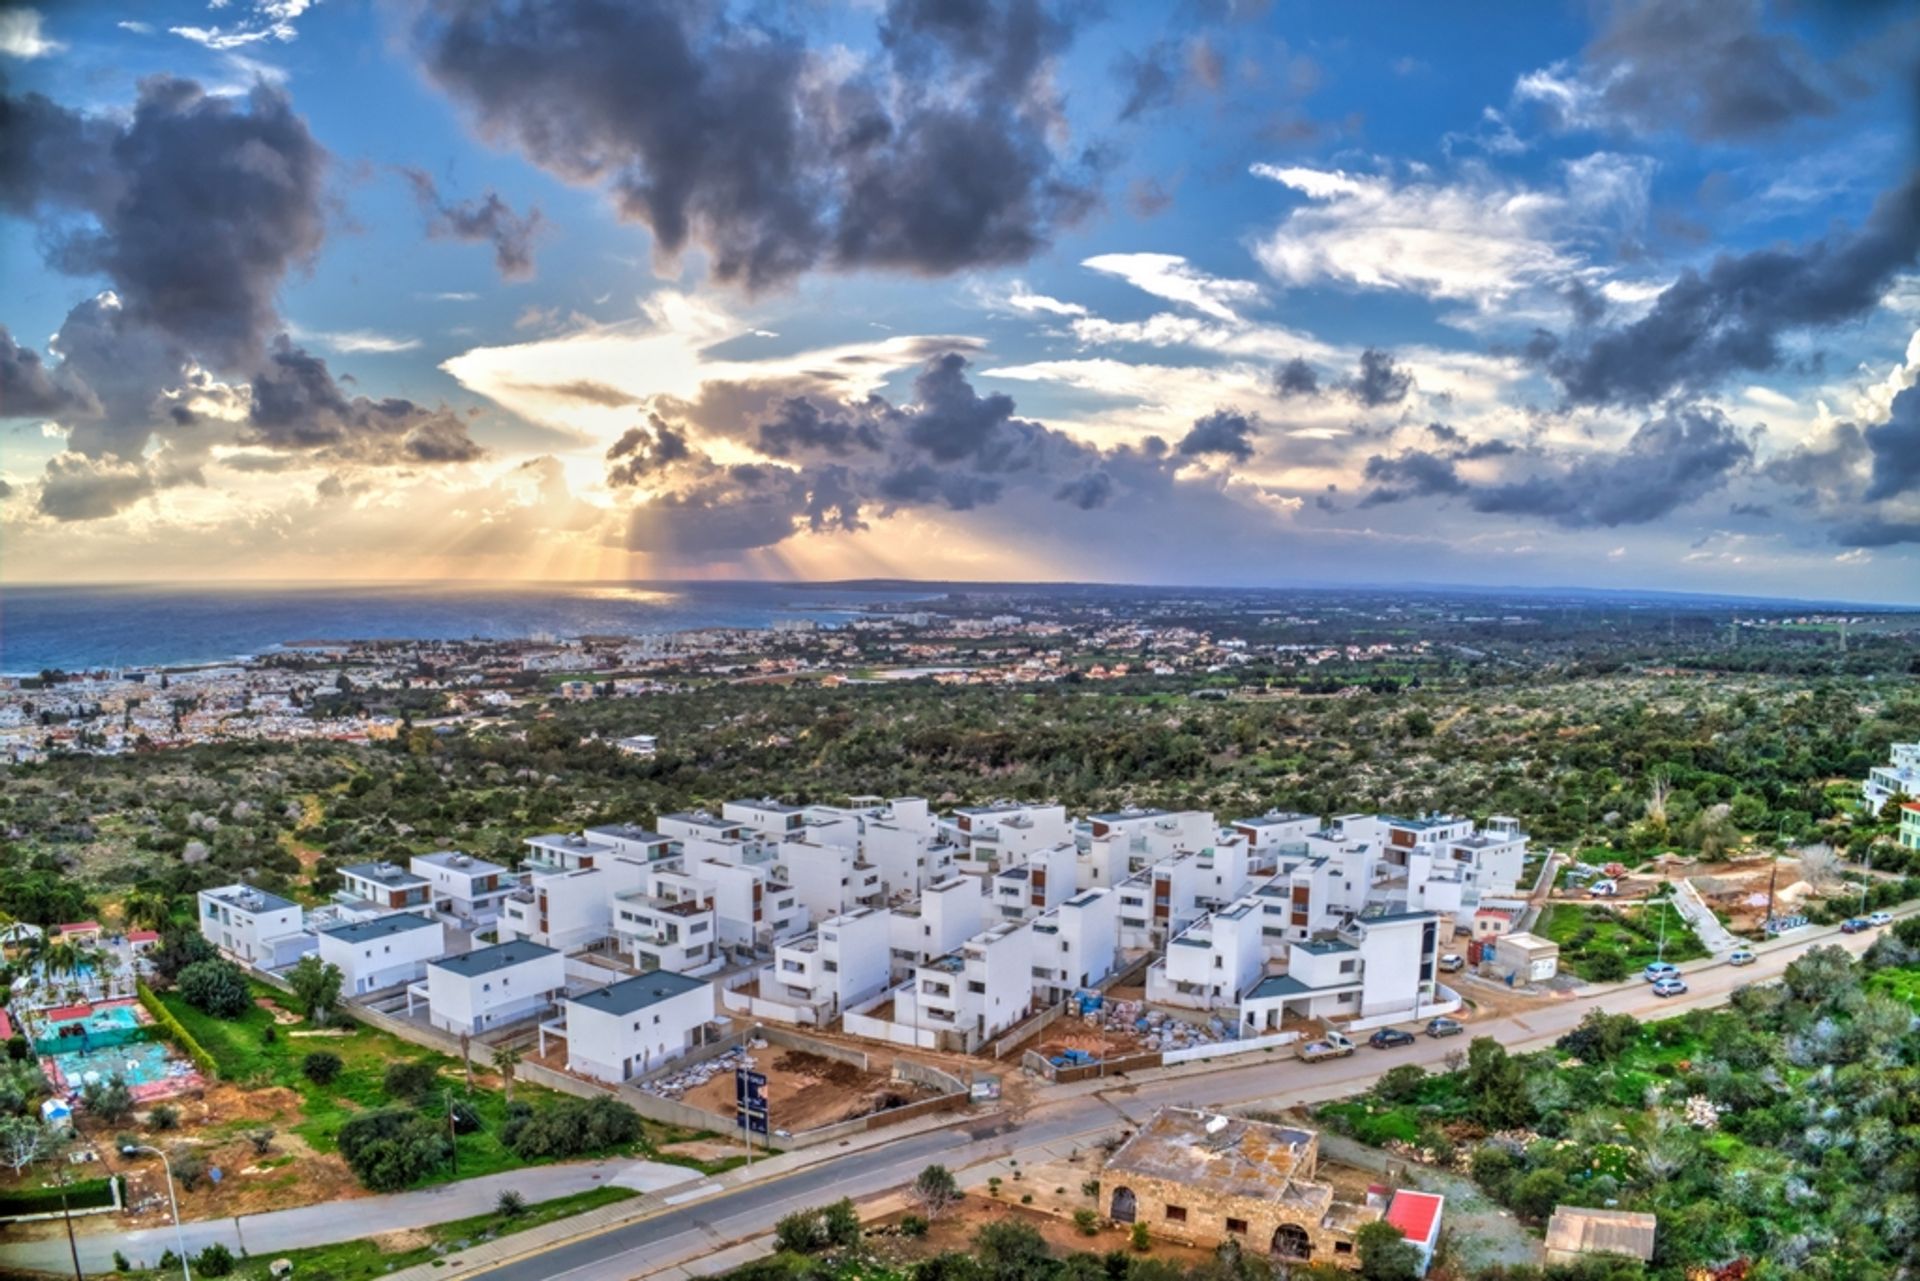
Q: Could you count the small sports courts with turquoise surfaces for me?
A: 2